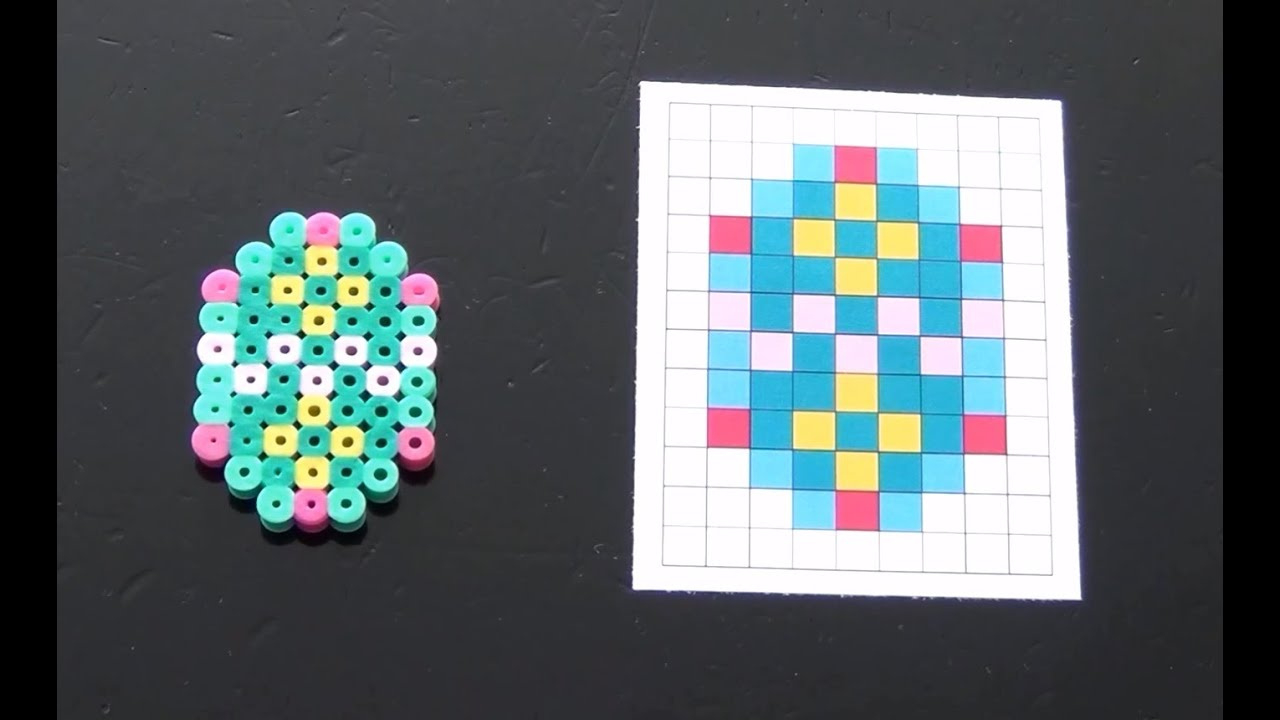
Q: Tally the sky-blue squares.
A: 14